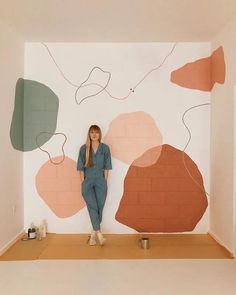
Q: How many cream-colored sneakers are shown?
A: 2